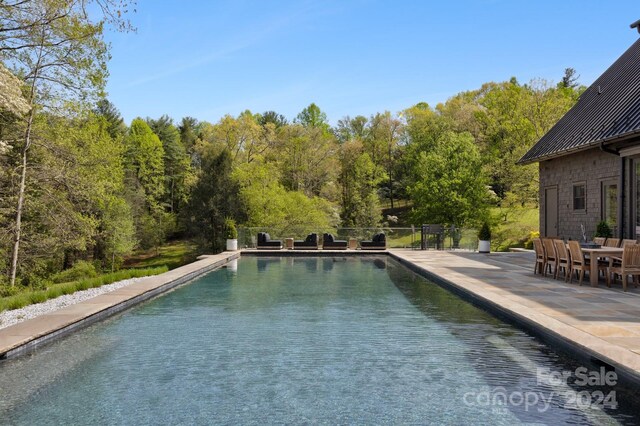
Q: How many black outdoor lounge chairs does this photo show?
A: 4